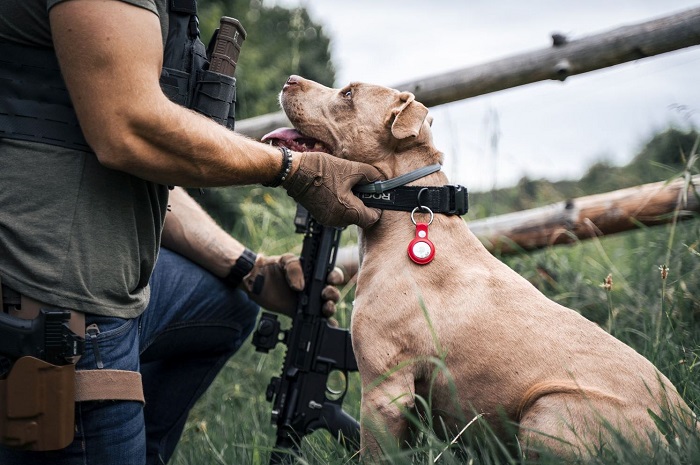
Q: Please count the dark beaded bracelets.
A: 1